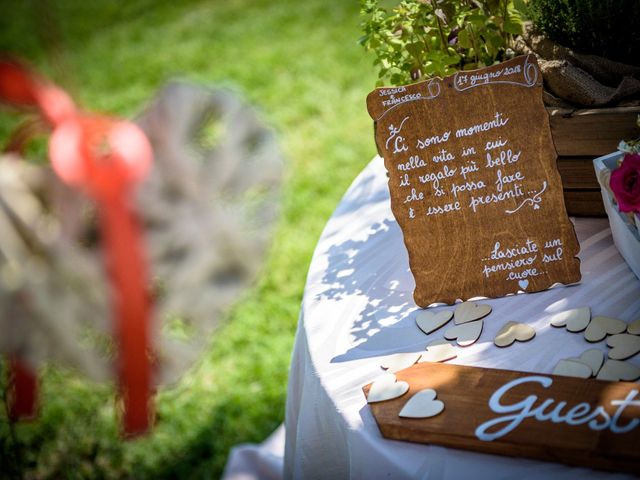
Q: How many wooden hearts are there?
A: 15